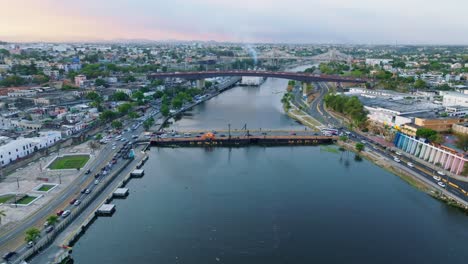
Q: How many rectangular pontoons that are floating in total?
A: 3